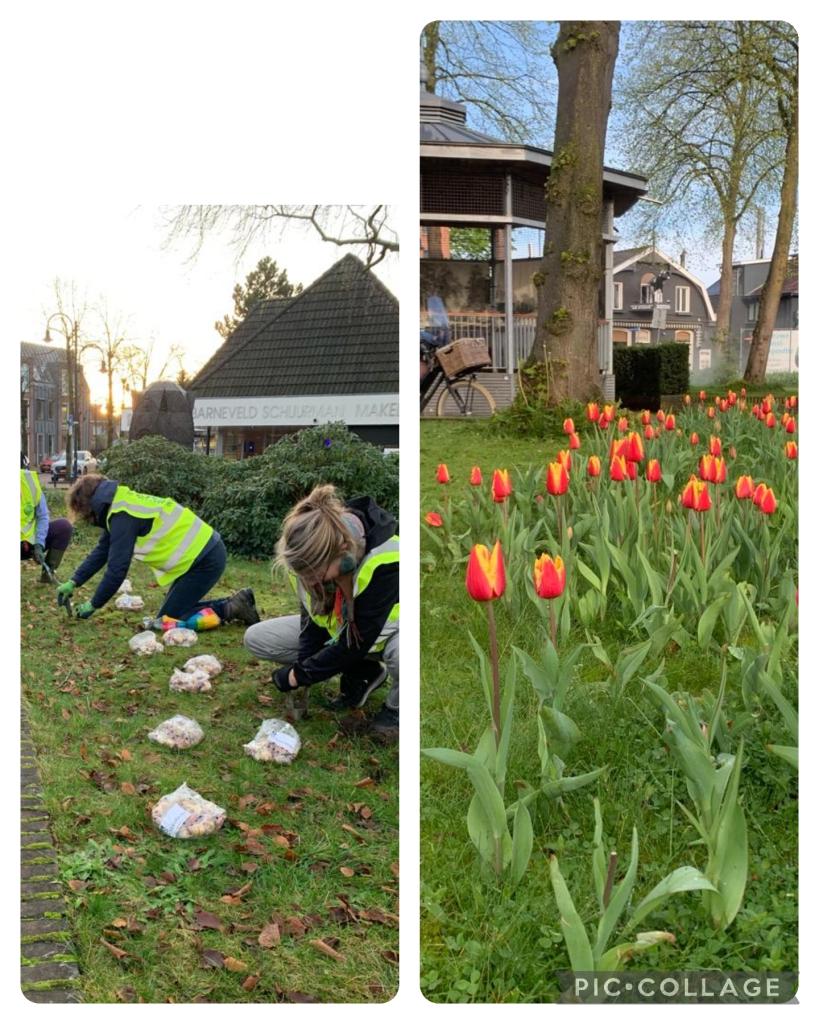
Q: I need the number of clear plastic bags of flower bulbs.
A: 9